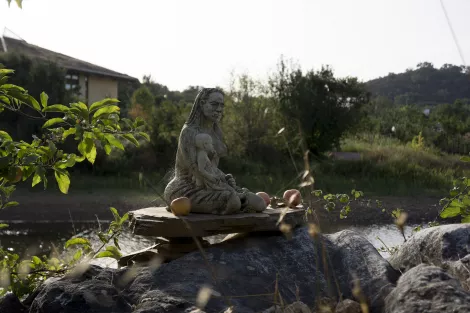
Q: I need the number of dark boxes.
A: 0